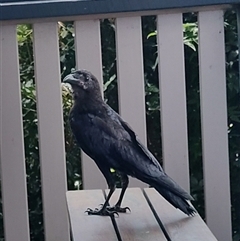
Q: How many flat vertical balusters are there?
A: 6